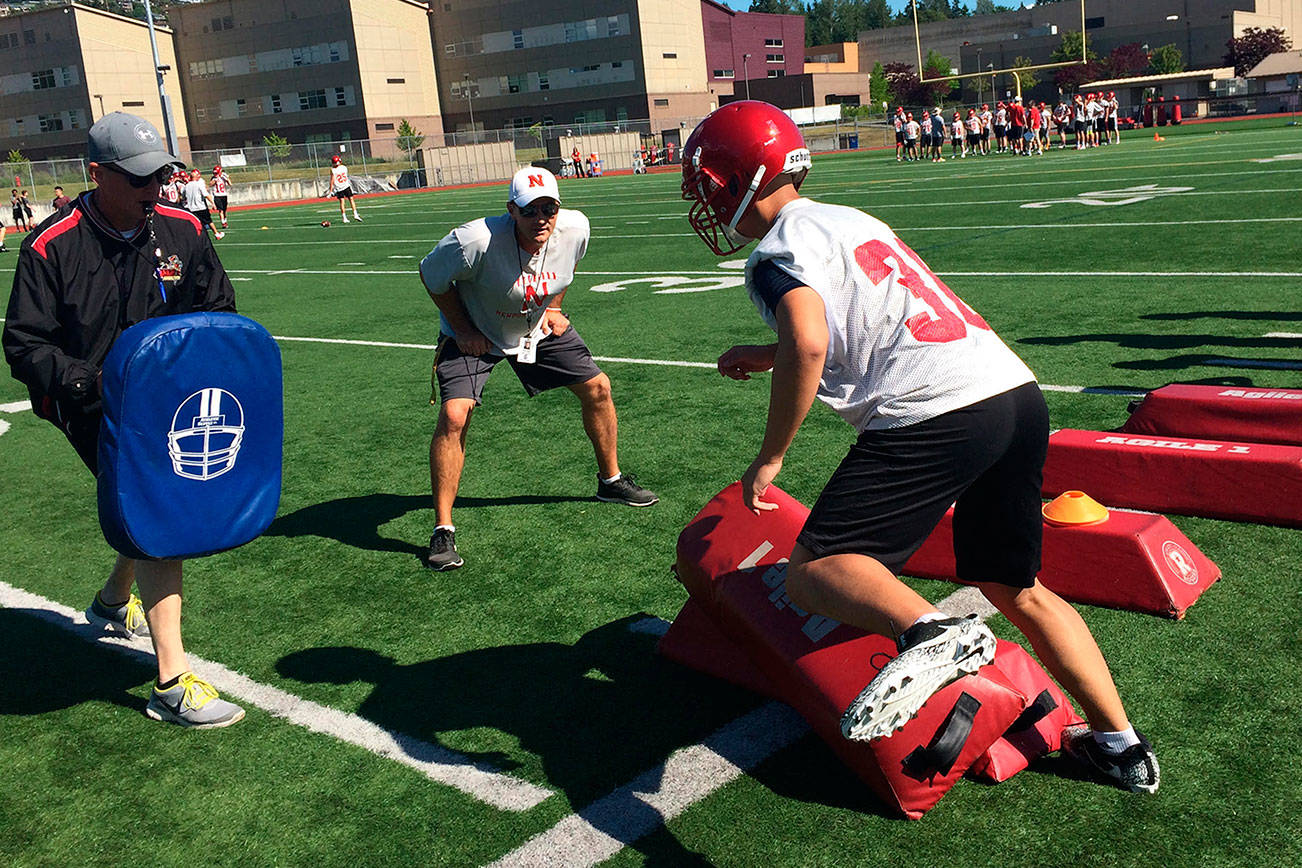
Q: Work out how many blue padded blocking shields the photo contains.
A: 1